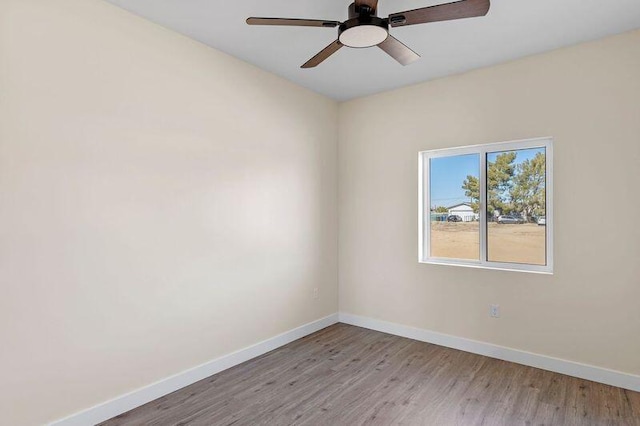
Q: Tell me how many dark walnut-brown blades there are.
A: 5